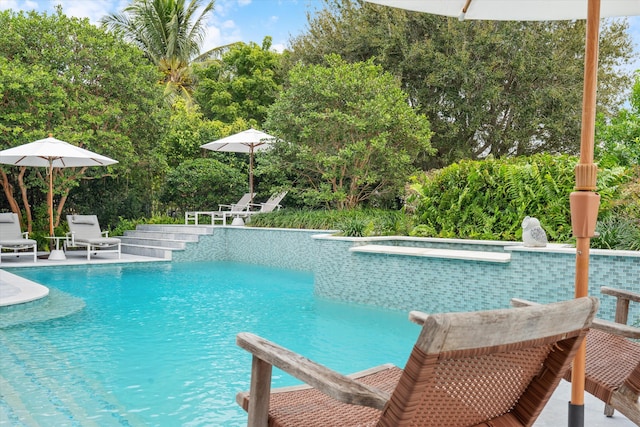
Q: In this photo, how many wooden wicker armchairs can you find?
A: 2